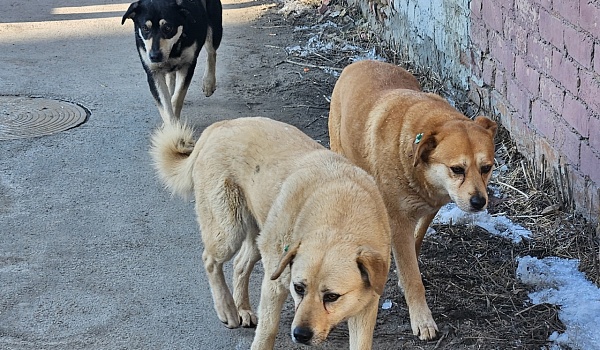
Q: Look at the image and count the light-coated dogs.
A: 2